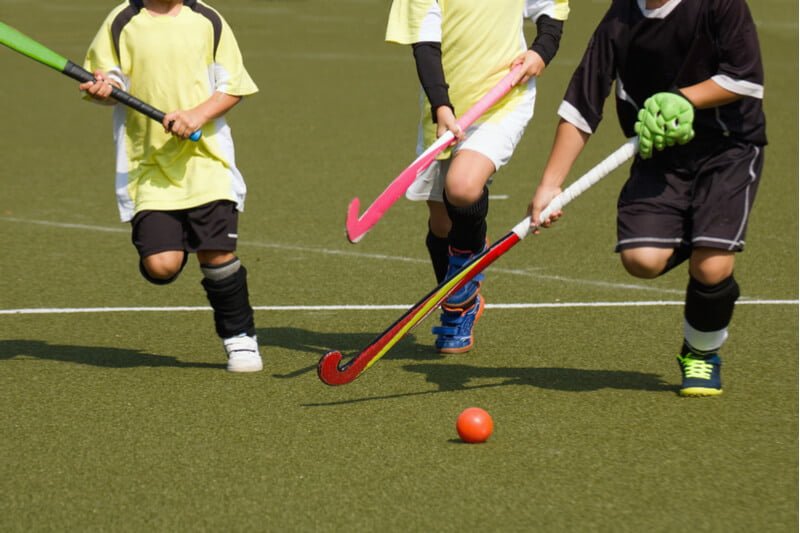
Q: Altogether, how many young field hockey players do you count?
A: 3